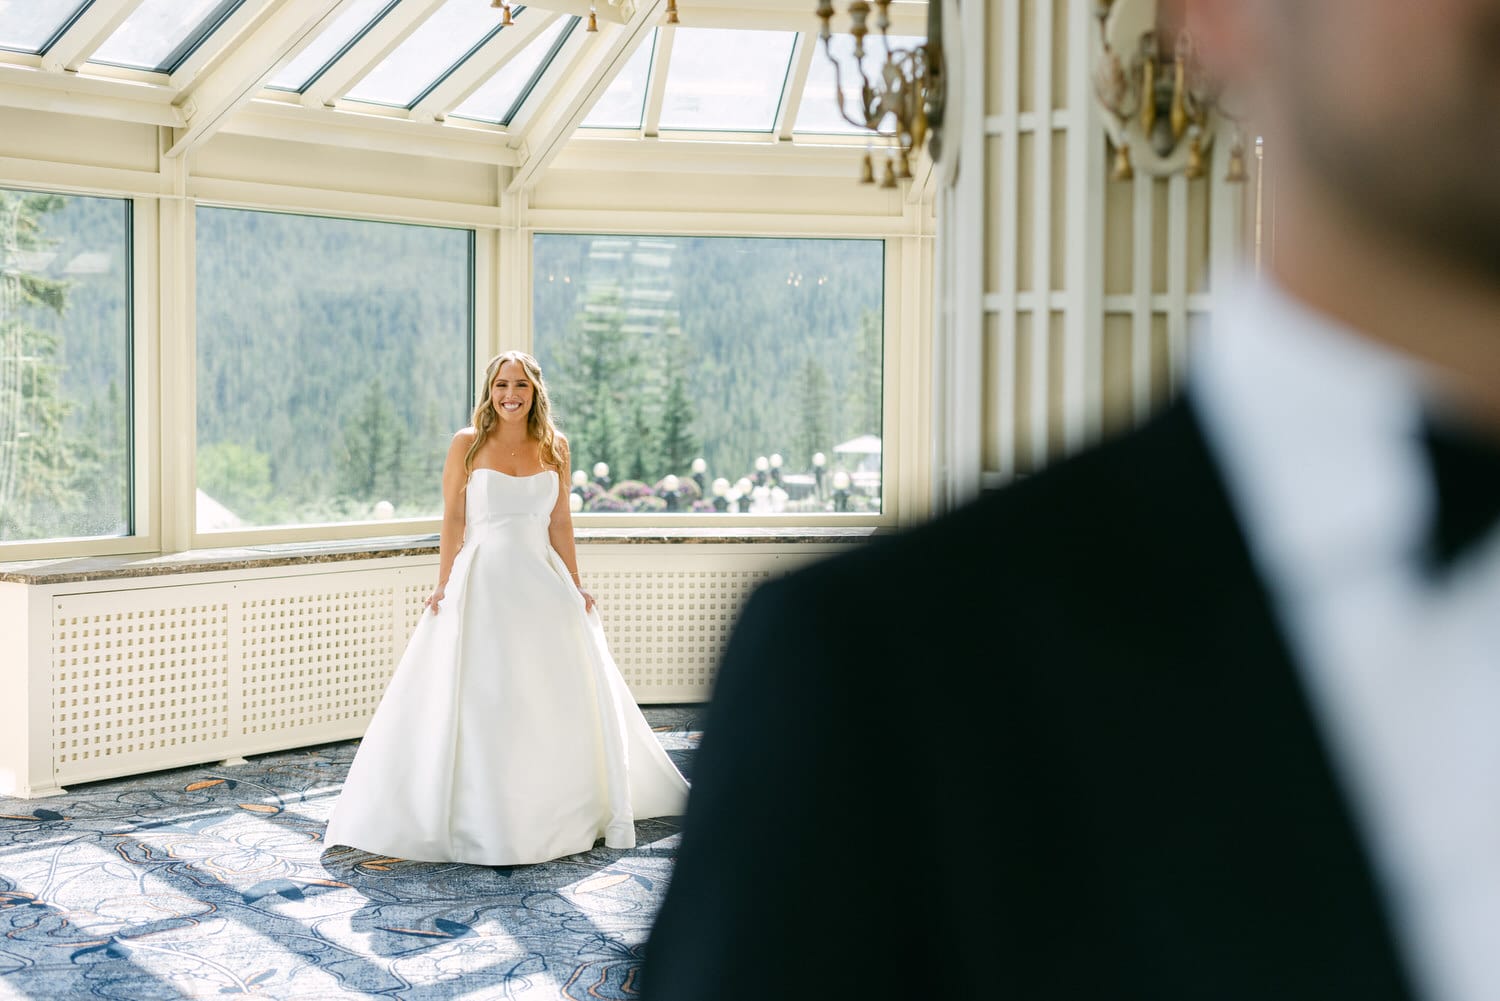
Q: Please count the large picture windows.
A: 3